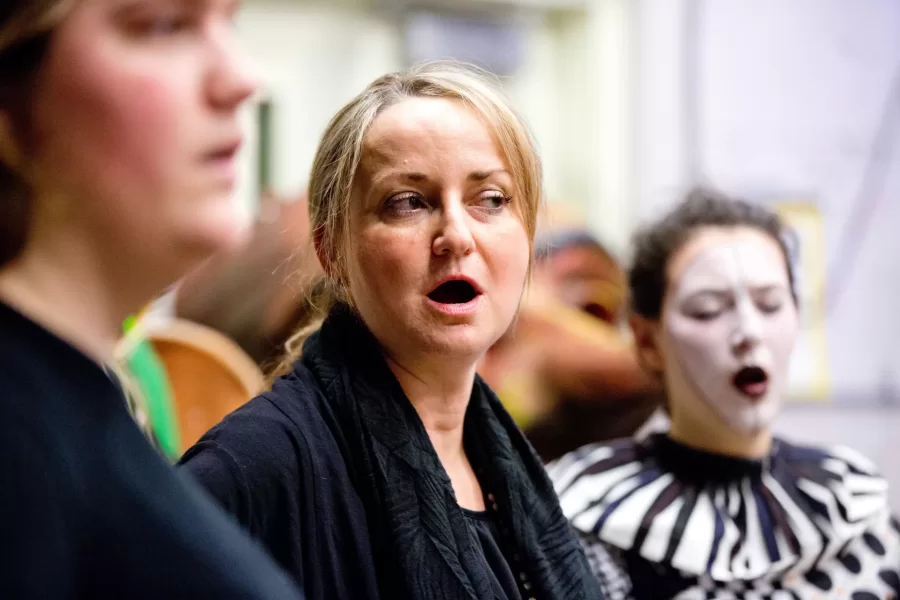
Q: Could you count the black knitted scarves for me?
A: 1